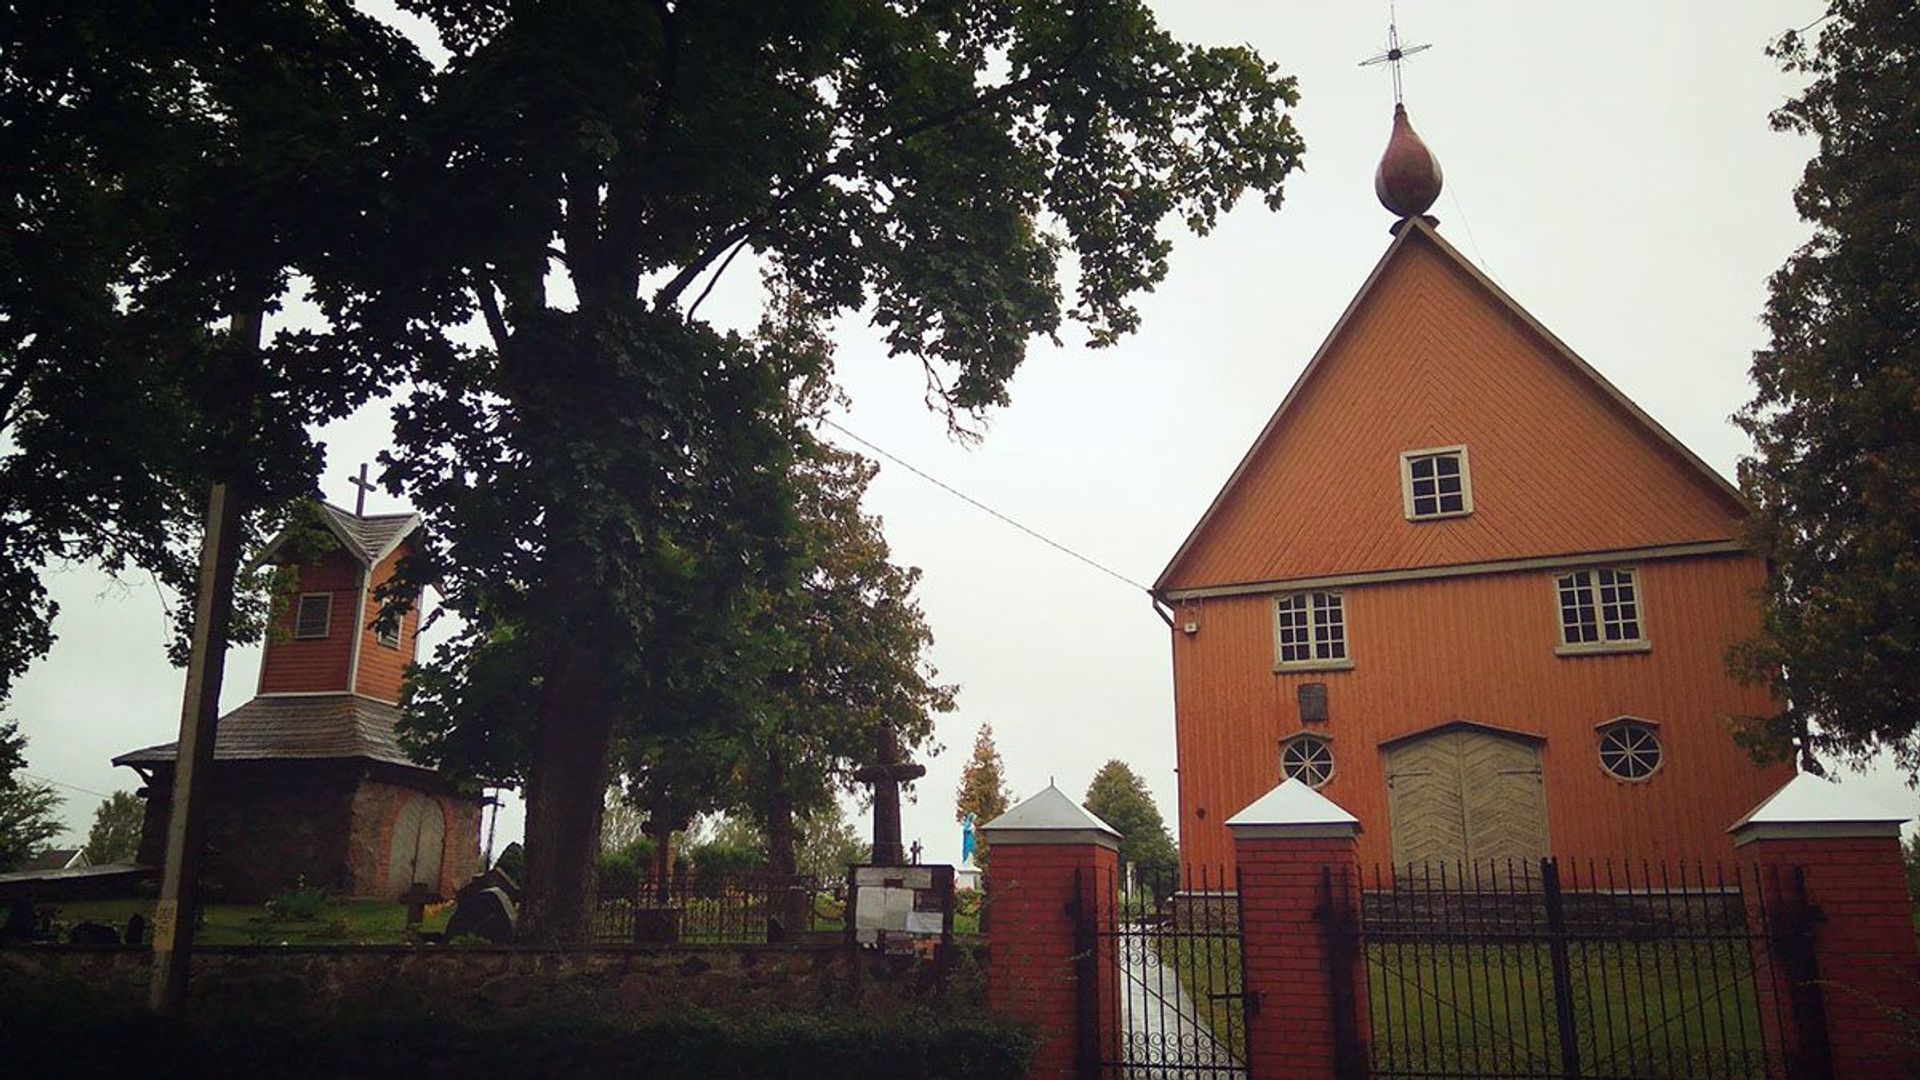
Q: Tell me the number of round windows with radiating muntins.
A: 2